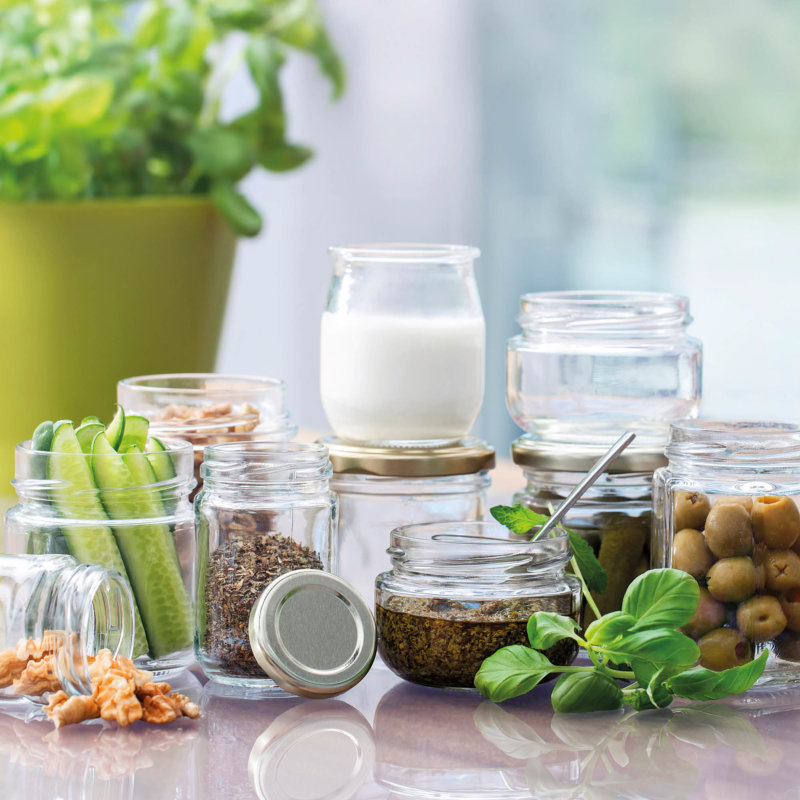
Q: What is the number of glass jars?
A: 10